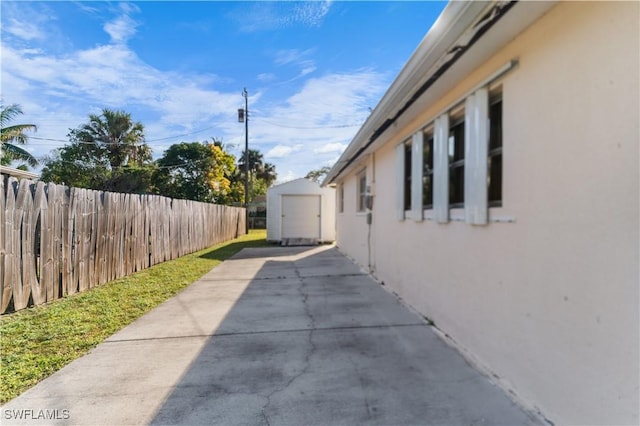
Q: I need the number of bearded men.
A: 0